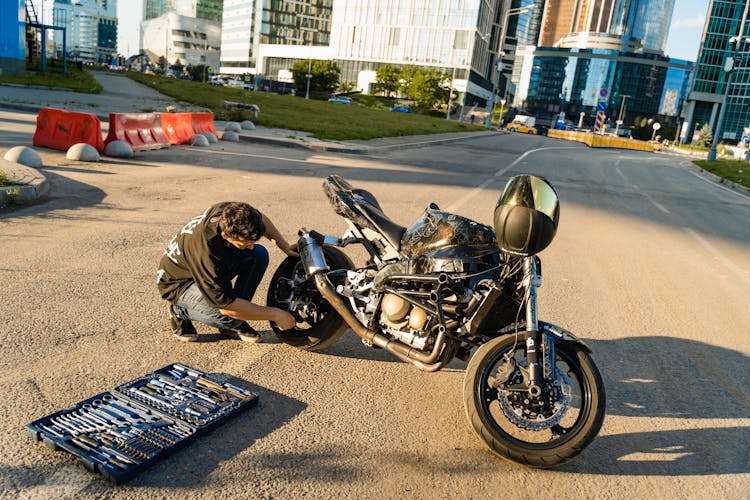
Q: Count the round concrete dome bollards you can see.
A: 8